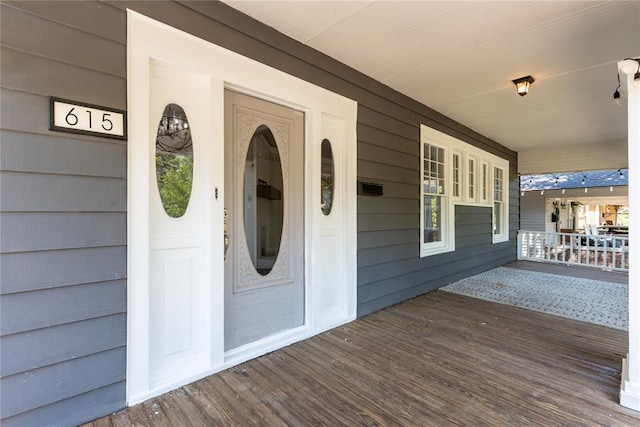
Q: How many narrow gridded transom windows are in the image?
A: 3